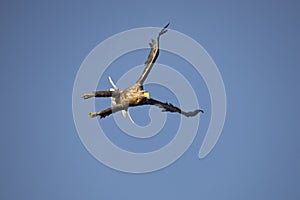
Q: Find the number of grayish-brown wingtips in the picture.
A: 2